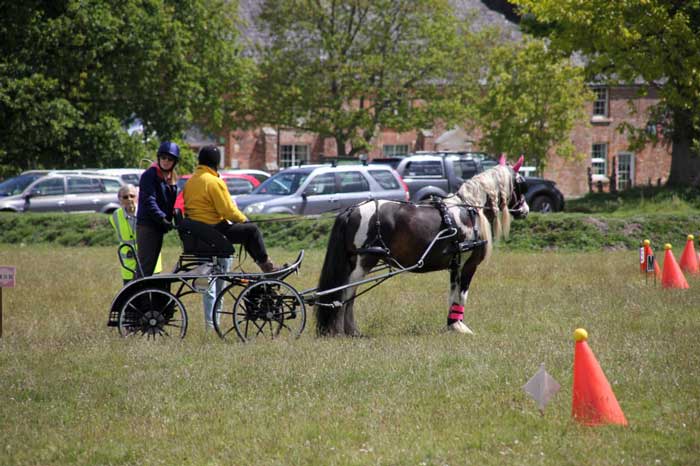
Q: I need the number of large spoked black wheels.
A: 3